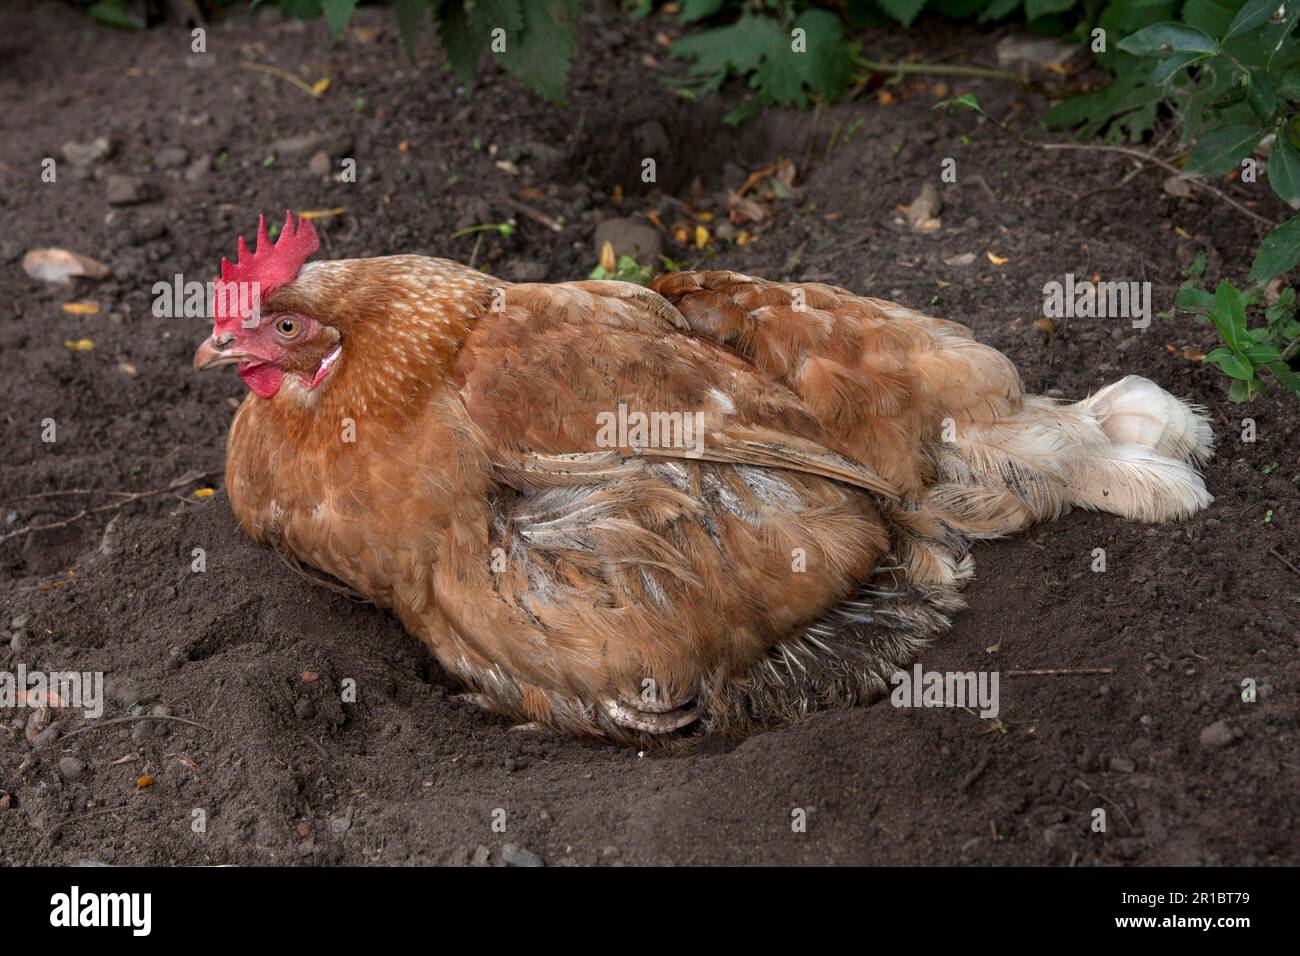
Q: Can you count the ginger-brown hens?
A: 1